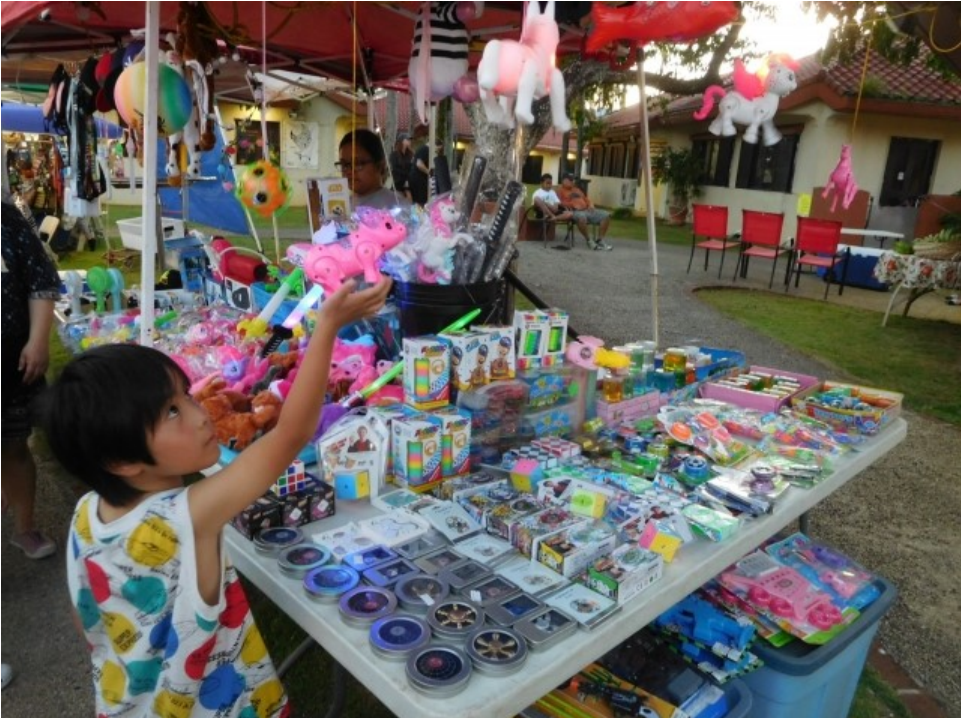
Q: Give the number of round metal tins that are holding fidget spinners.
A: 9